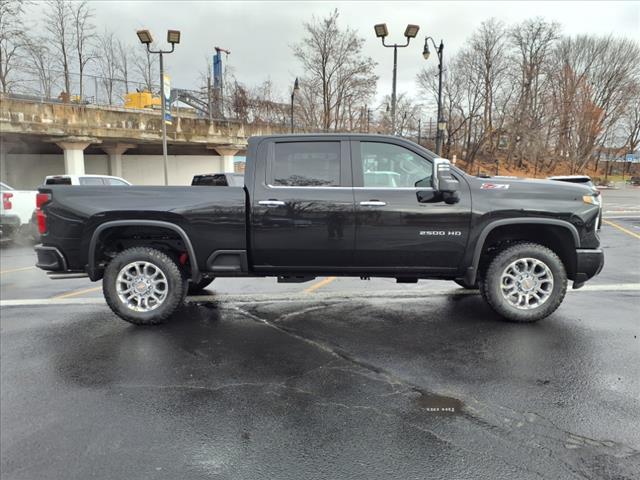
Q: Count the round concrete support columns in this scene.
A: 3